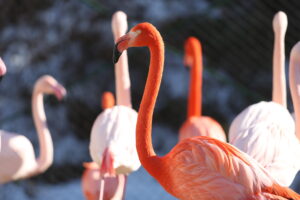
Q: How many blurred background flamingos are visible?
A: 7